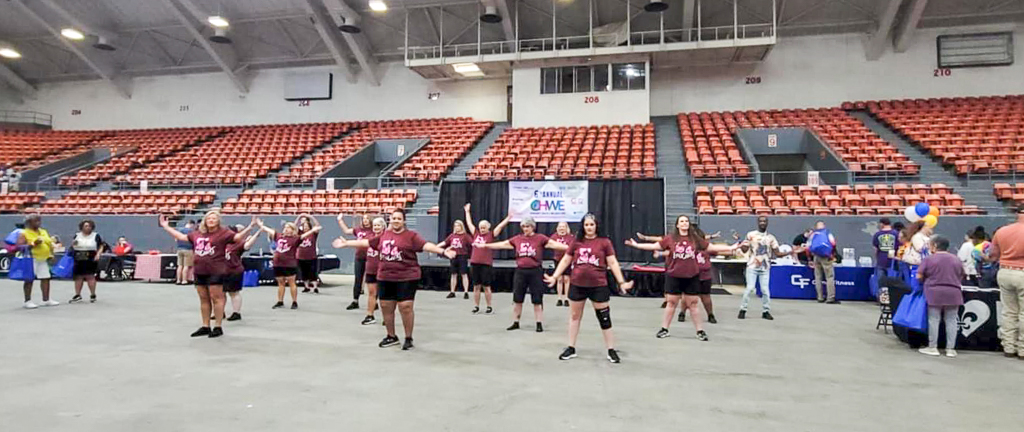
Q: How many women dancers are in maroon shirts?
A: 14